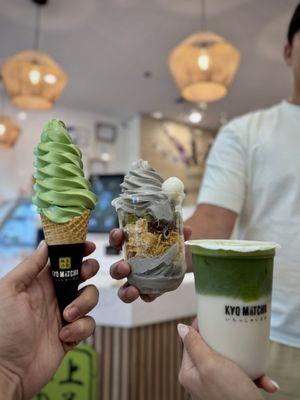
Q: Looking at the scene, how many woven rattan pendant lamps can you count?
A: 3